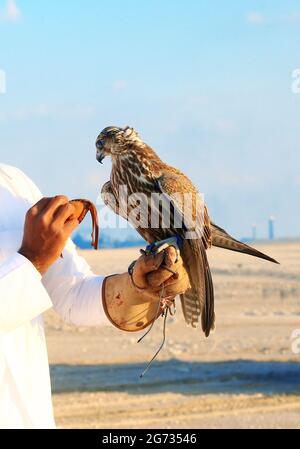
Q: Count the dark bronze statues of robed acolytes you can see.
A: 0